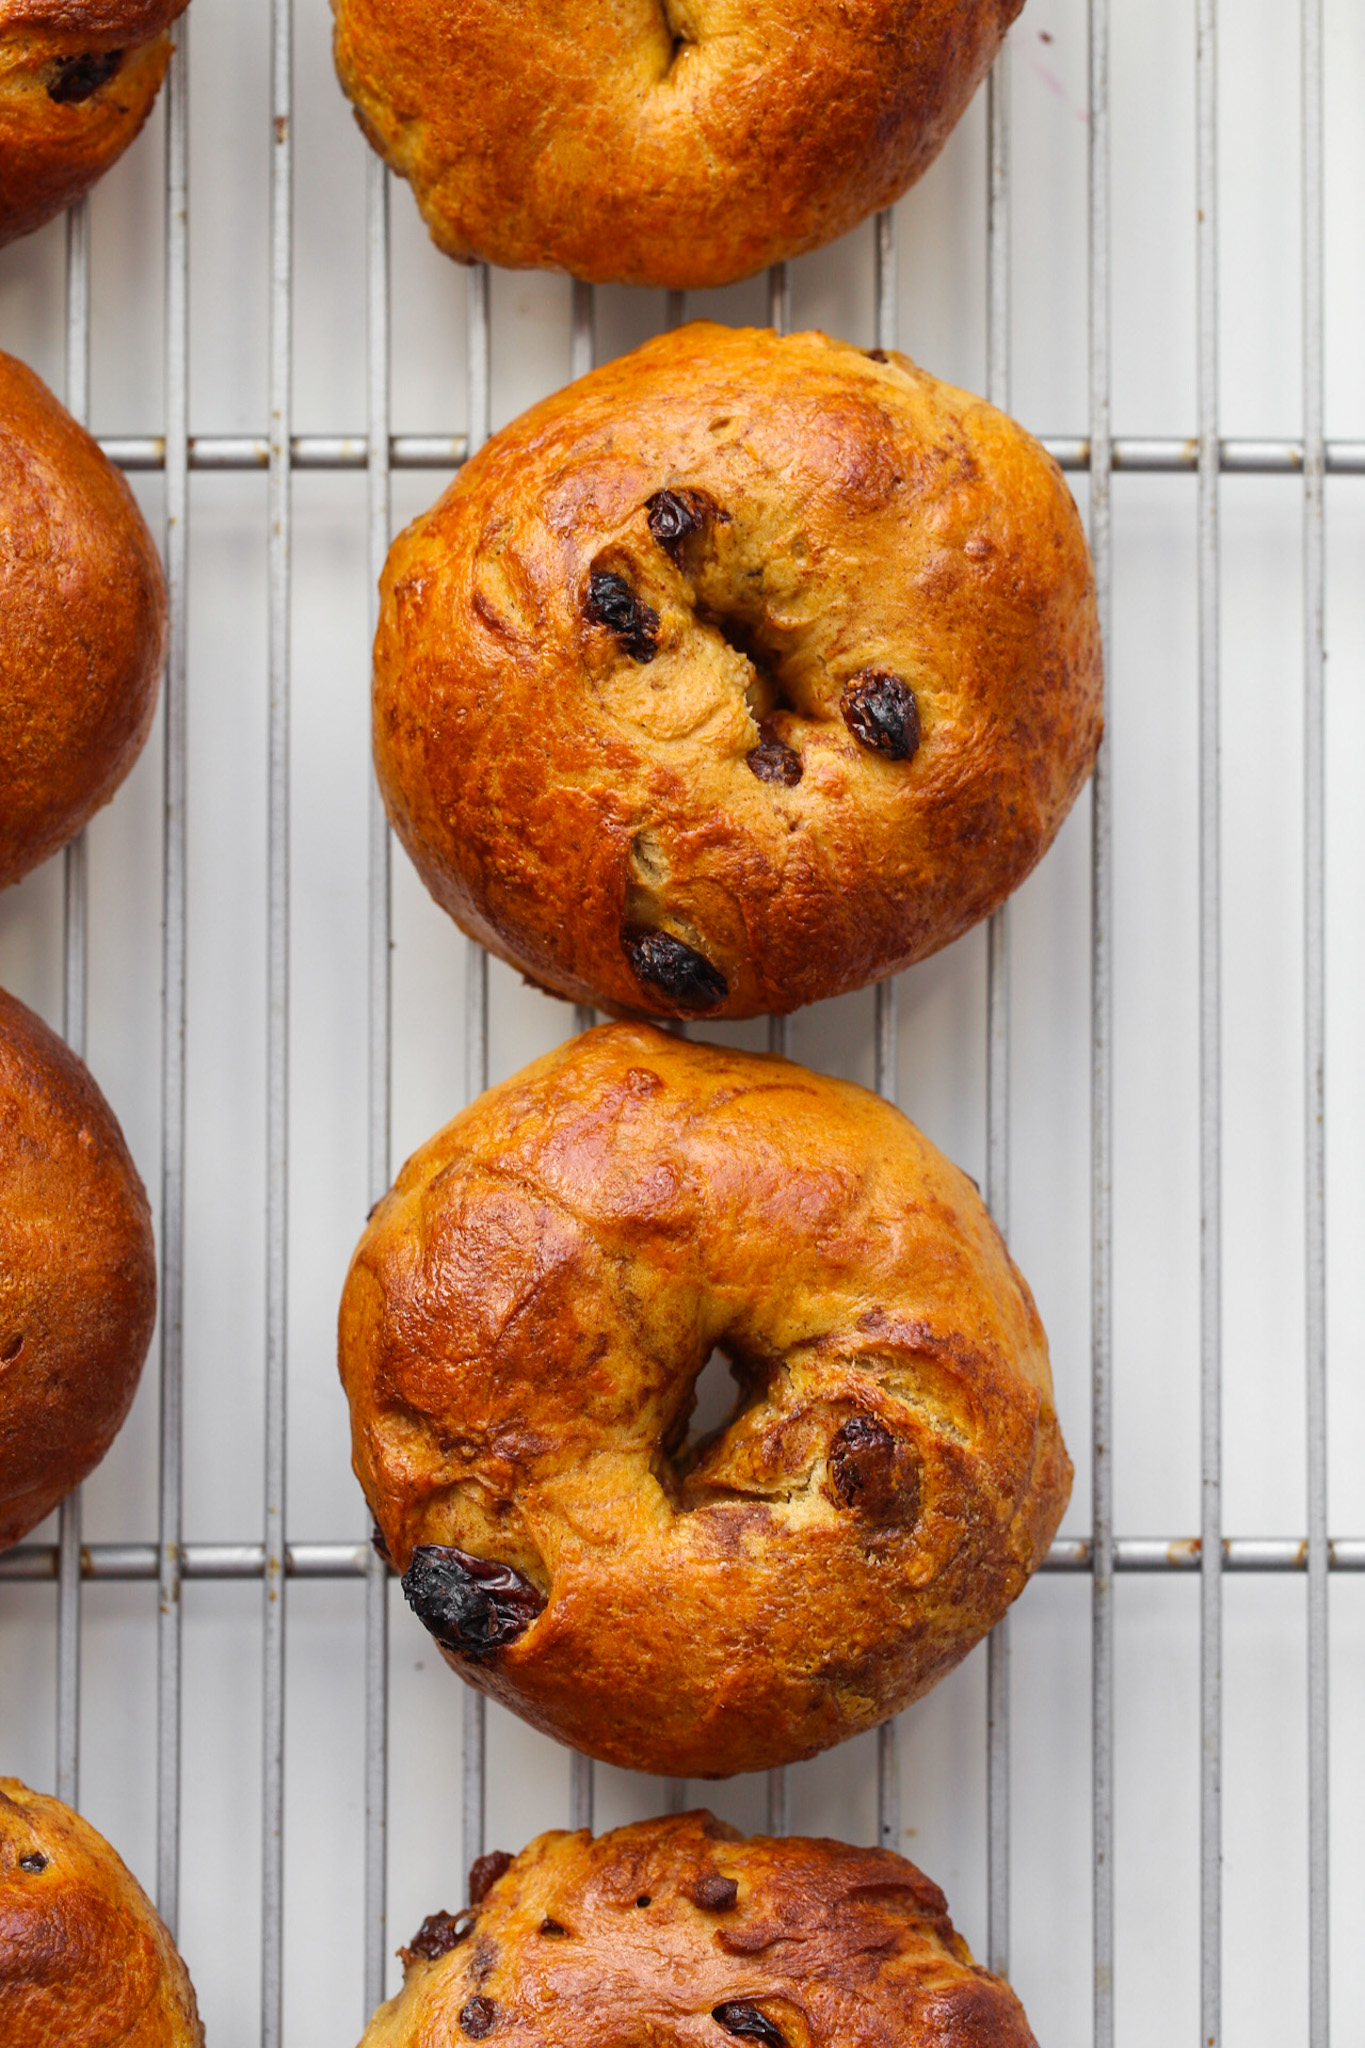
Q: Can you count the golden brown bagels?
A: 8